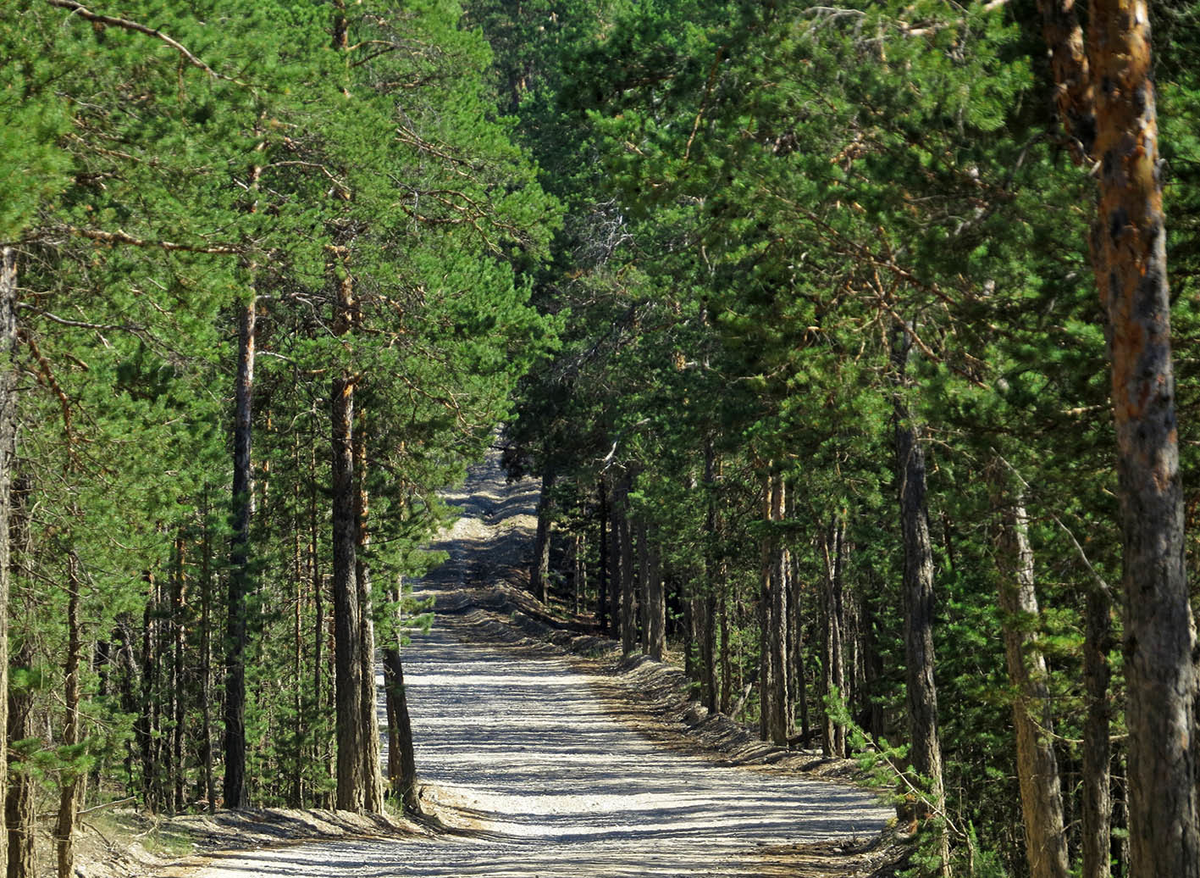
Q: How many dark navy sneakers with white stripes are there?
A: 0